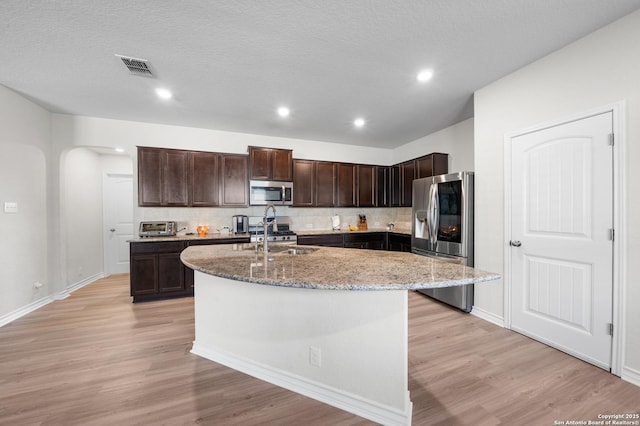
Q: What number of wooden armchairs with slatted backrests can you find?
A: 0